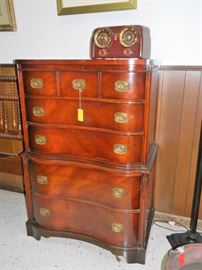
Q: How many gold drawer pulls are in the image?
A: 11